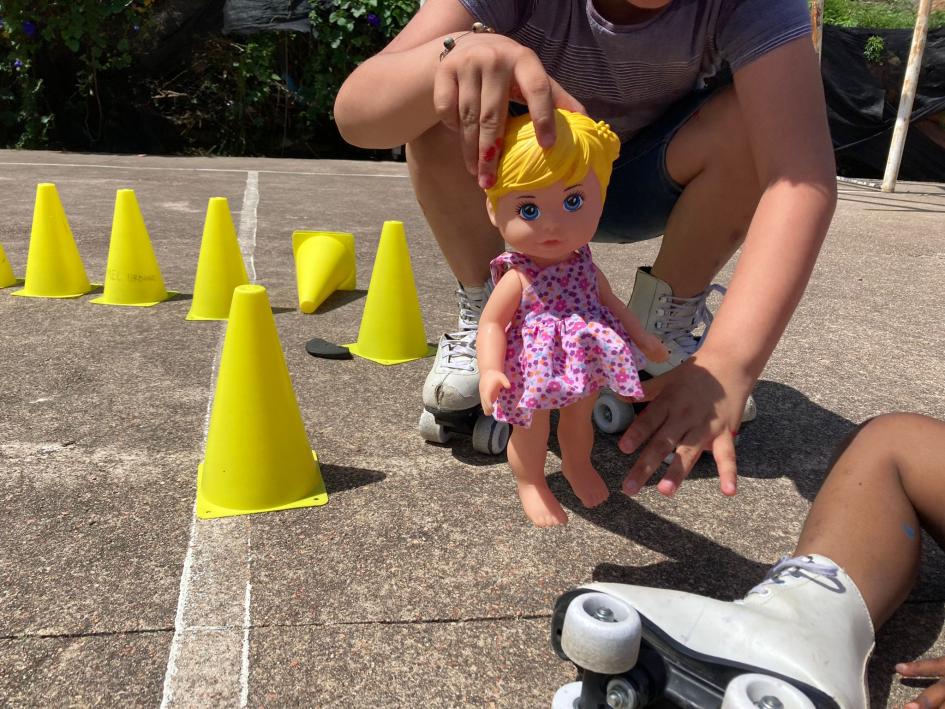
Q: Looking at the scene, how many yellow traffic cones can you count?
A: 7